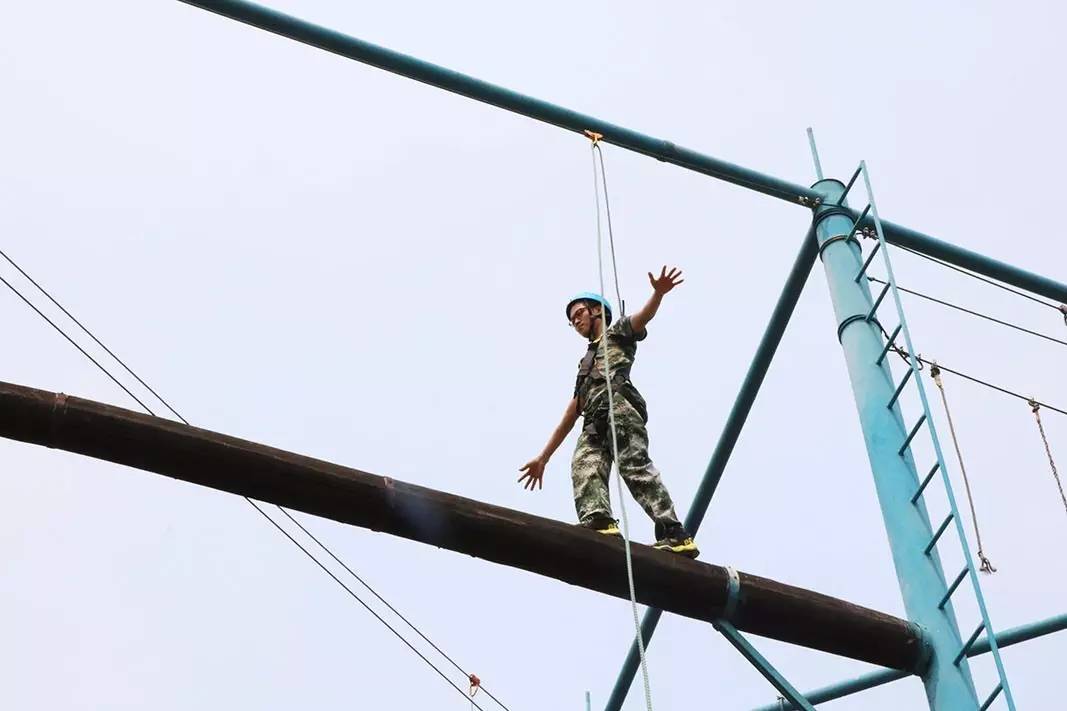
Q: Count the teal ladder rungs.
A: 12